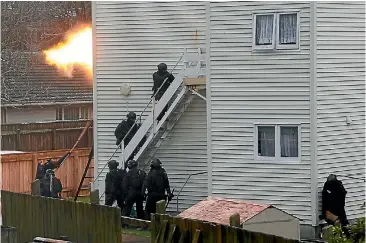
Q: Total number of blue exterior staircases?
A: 0